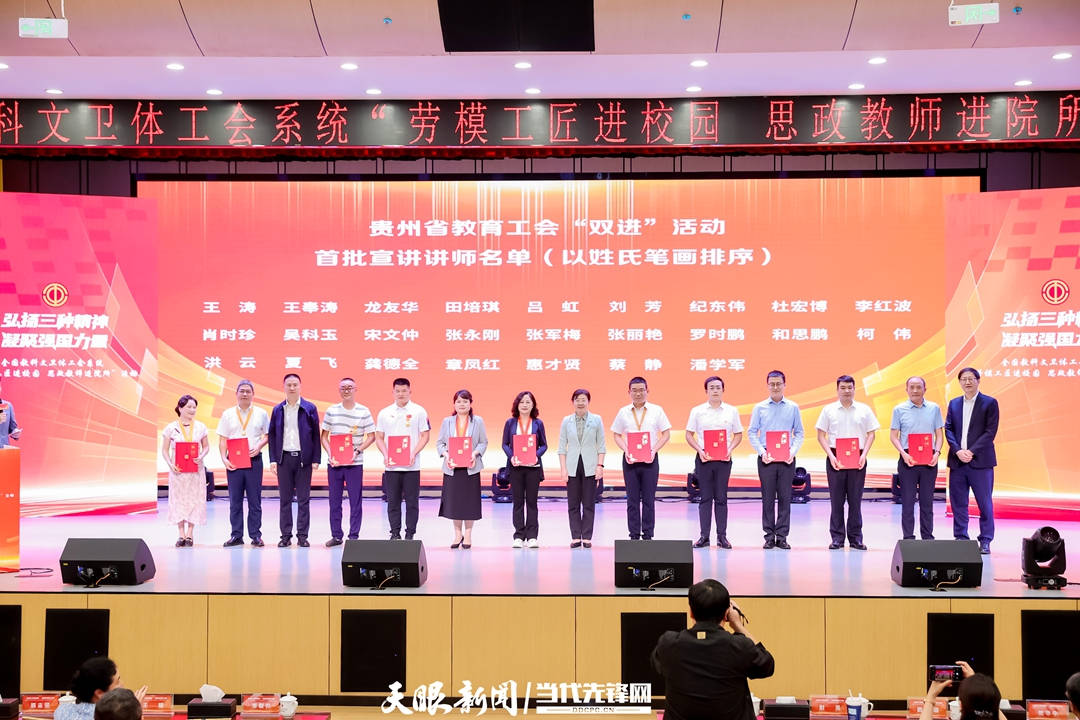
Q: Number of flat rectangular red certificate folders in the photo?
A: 11